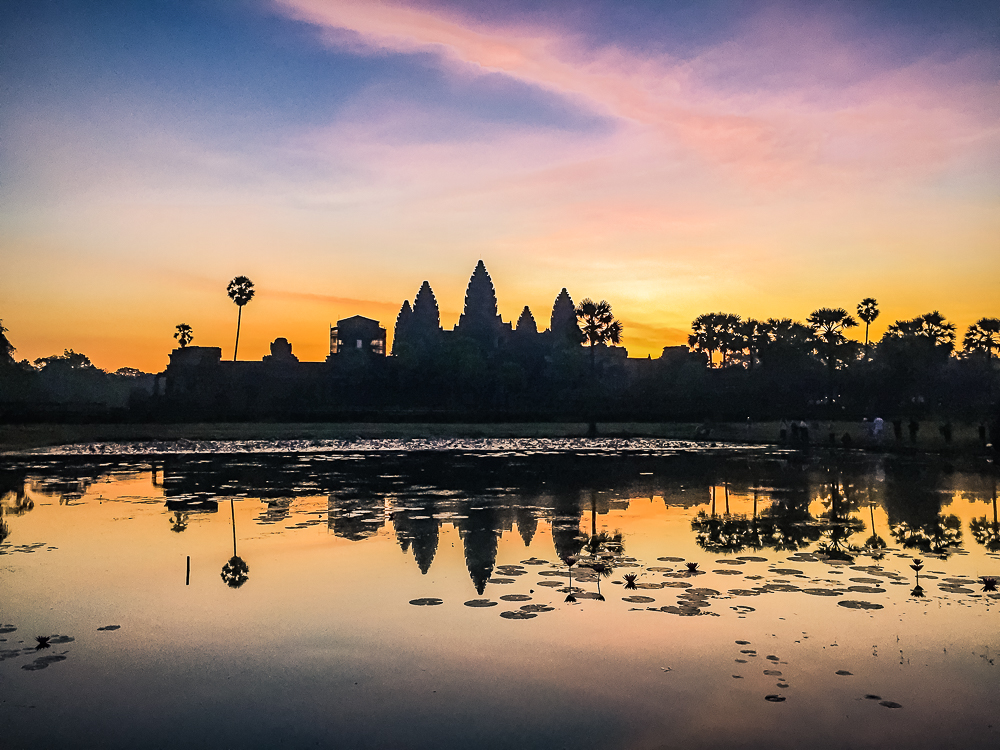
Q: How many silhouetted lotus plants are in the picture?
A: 7